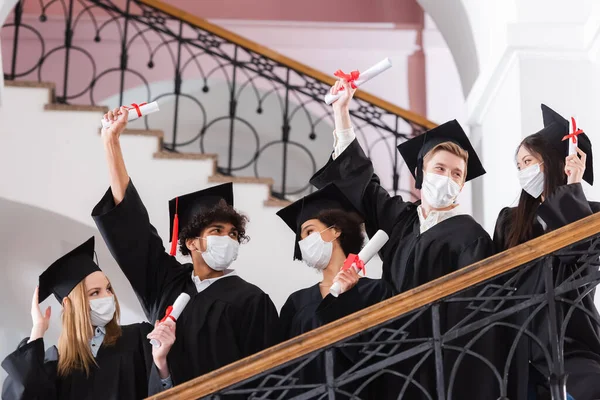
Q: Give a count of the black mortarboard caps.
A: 5